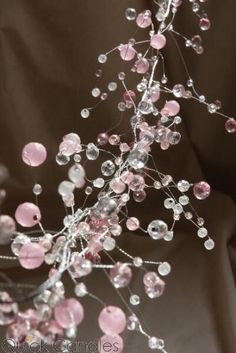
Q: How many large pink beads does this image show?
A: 6